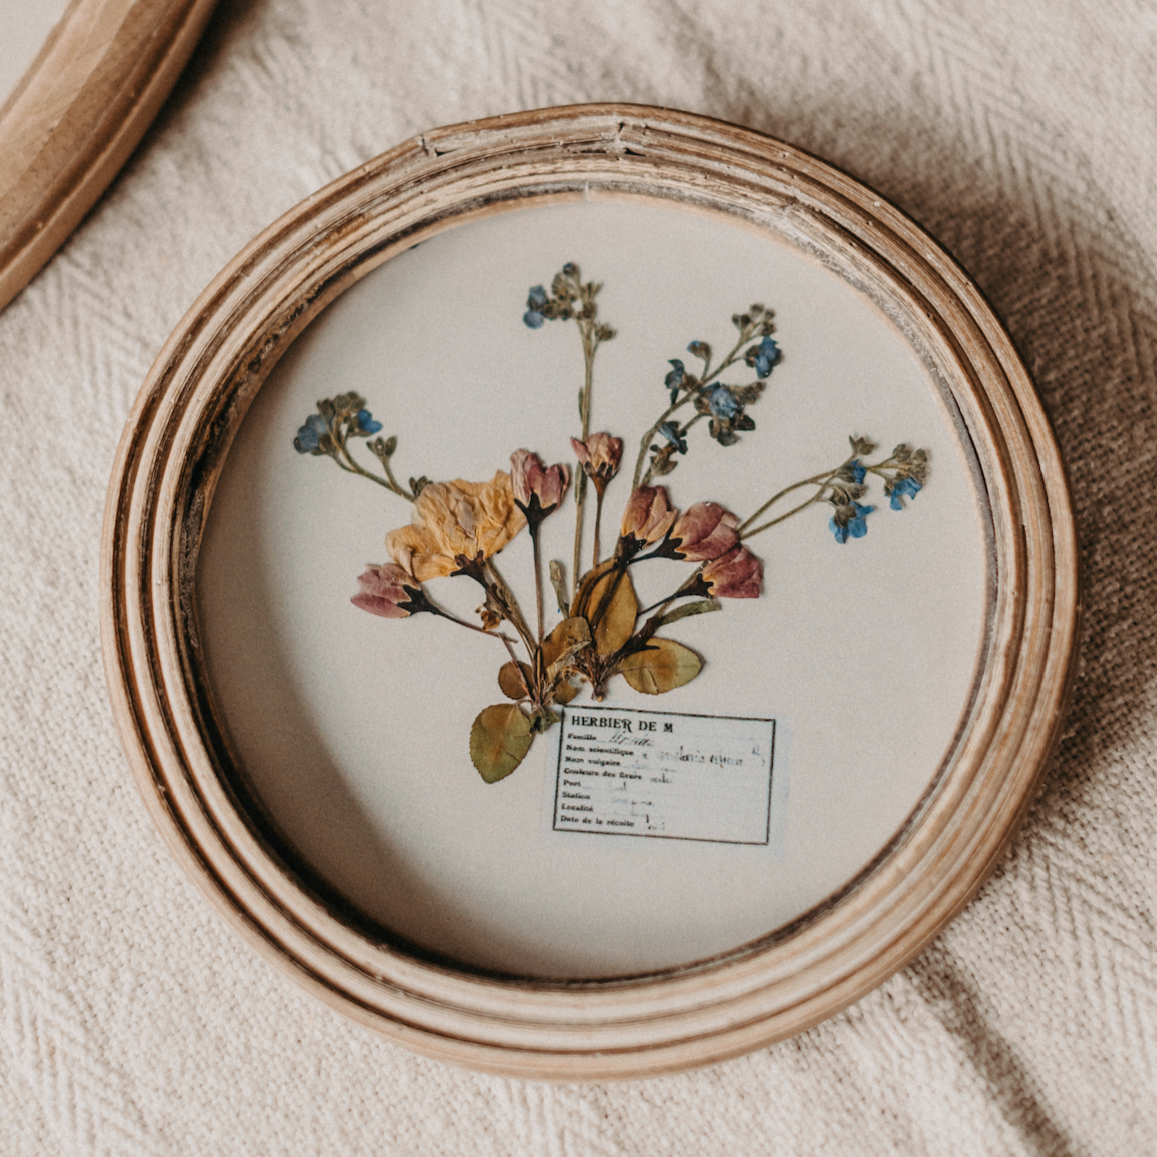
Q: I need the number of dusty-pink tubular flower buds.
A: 6